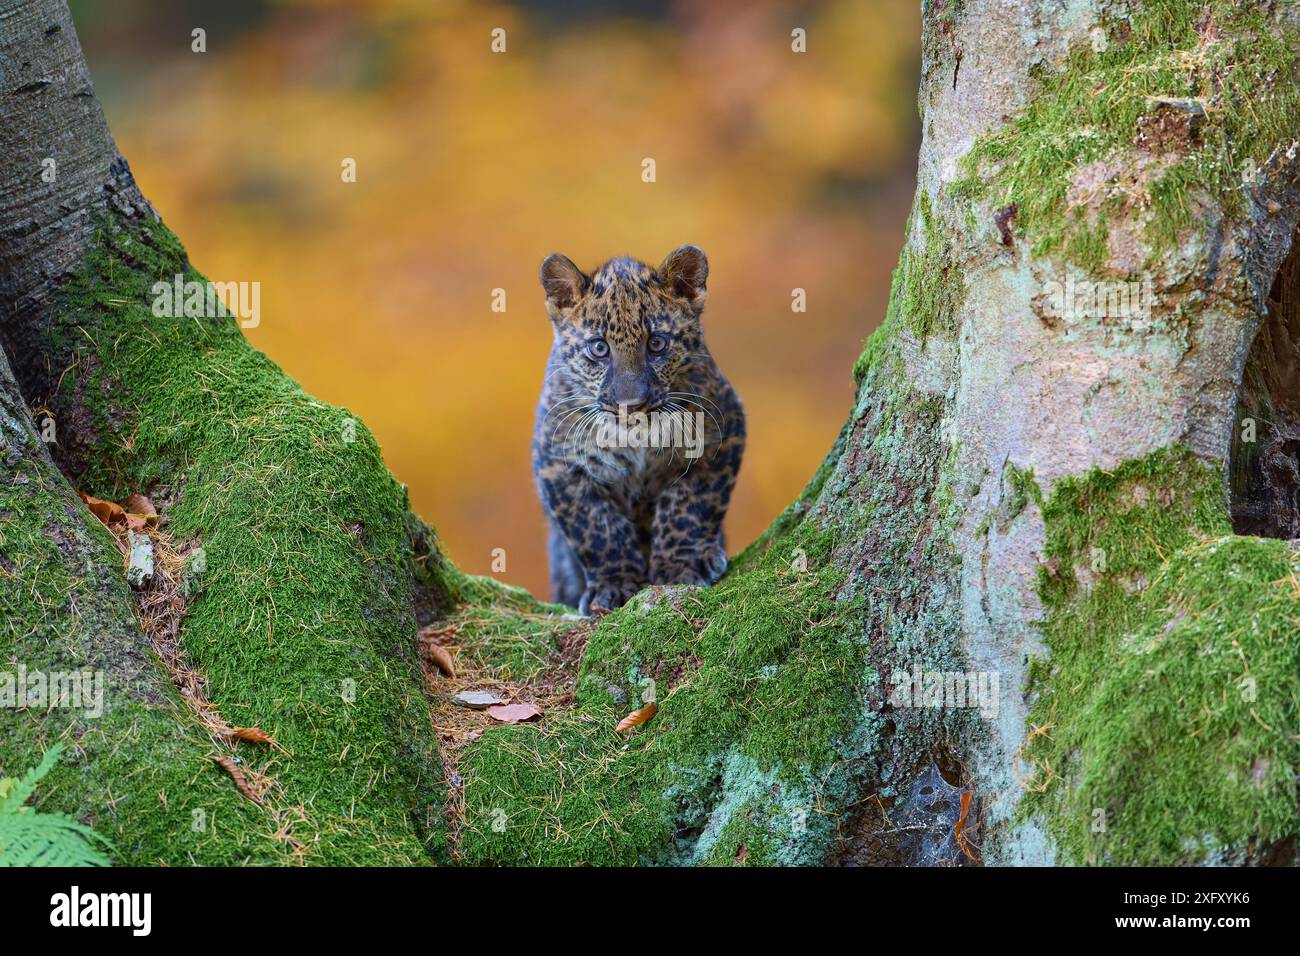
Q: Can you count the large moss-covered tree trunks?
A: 2